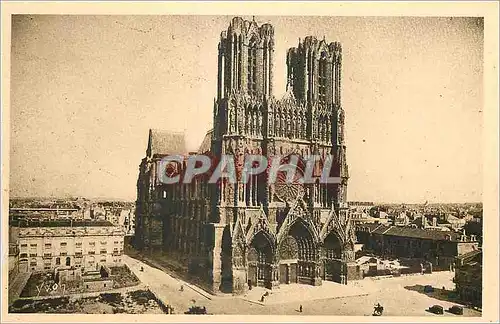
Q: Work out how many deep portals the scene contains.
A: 3